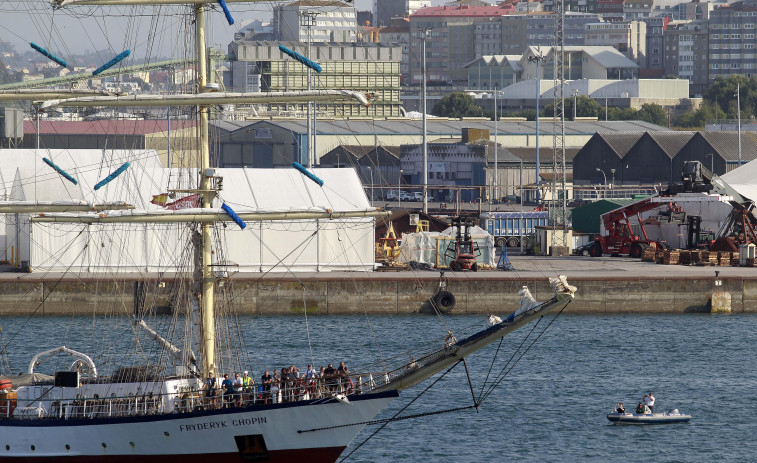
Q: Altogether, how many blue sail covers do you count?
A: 8